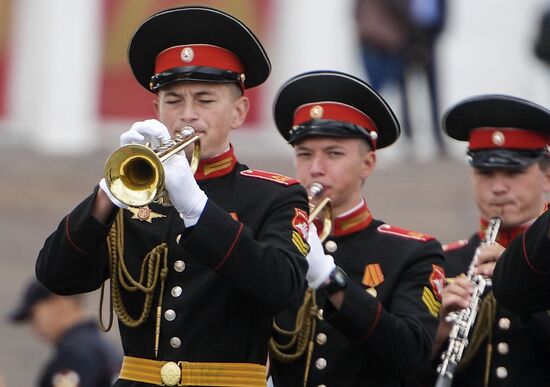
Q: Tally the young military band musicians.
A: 3